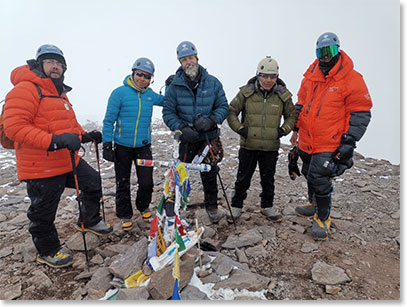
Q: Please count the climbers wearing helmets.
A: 5